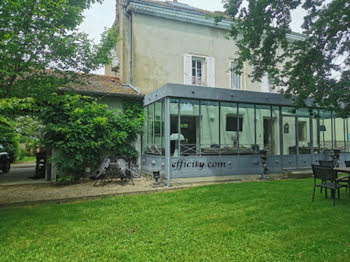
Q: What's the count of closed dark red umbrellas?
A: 0